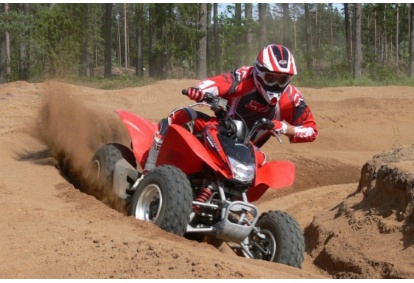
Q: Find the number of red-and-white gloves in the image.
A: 2